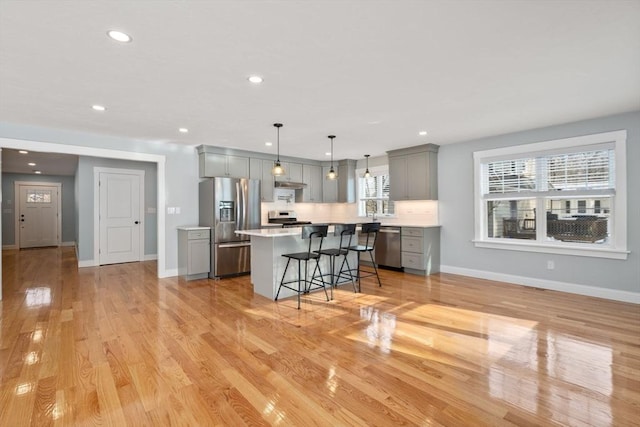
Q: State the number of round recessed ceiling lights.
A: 10